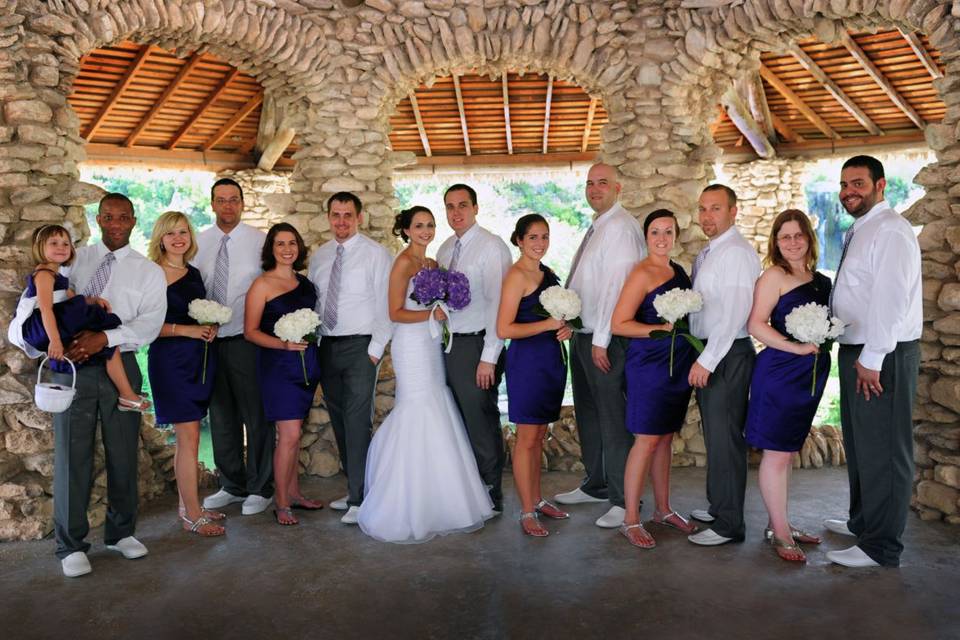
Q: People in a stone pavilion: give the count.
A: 14